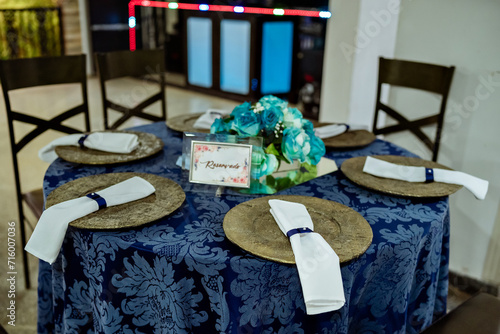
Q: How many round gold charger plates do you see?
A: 6